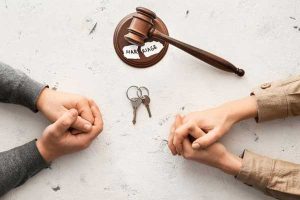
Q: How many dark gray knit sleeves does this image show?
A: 2